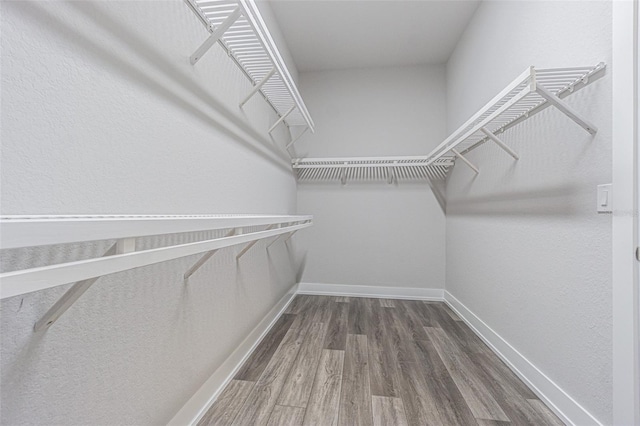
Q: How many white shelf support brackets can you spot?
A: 14